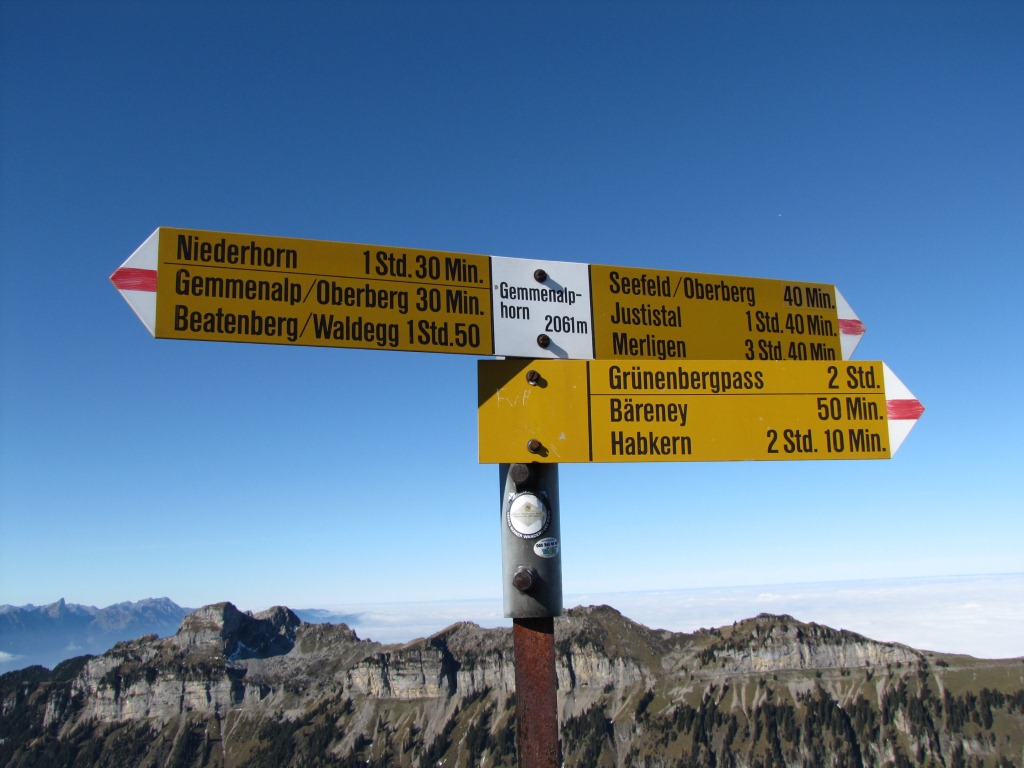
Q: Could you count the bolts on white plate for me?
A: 2